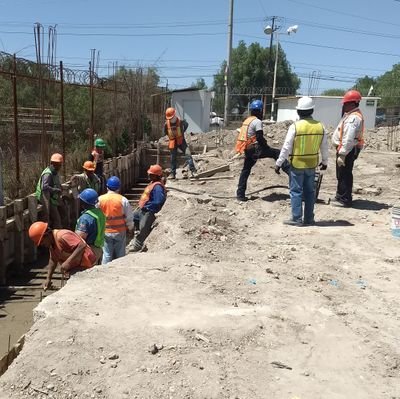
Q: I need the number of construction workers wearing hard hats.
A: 11